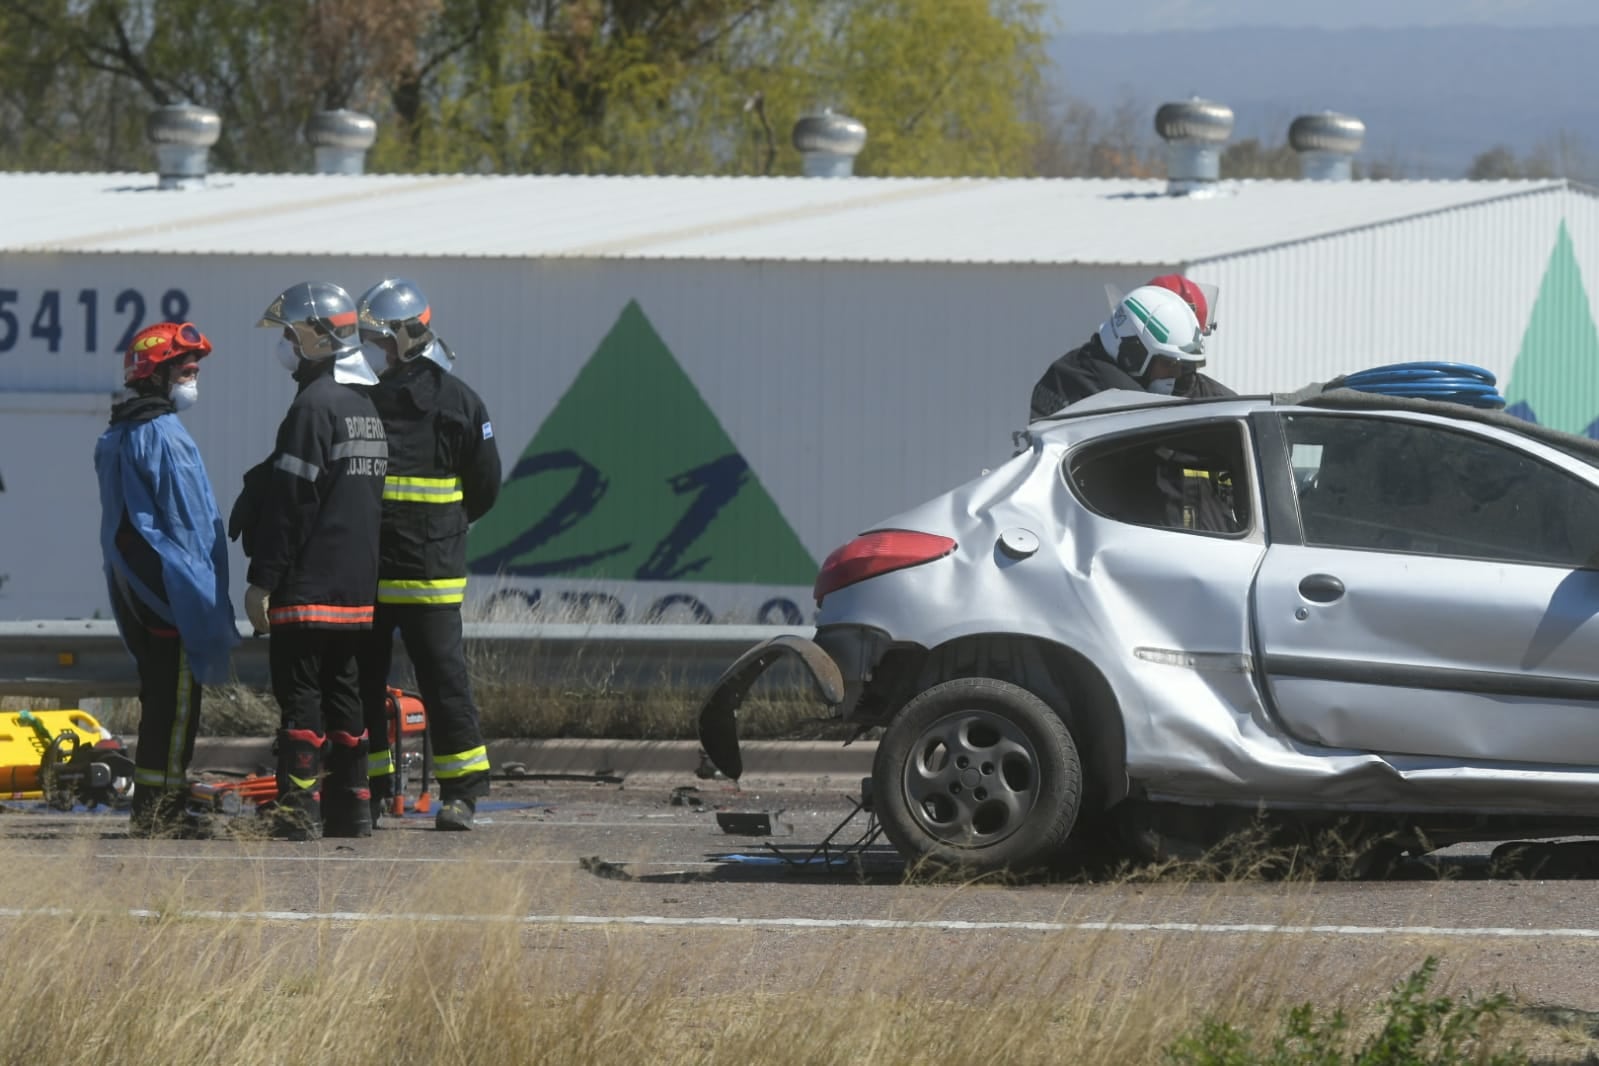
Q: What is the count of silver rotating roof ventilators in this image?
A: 5